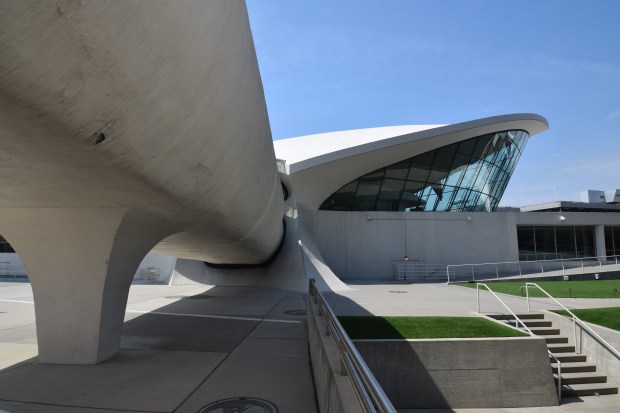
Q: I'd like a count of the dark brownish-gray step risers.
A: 9